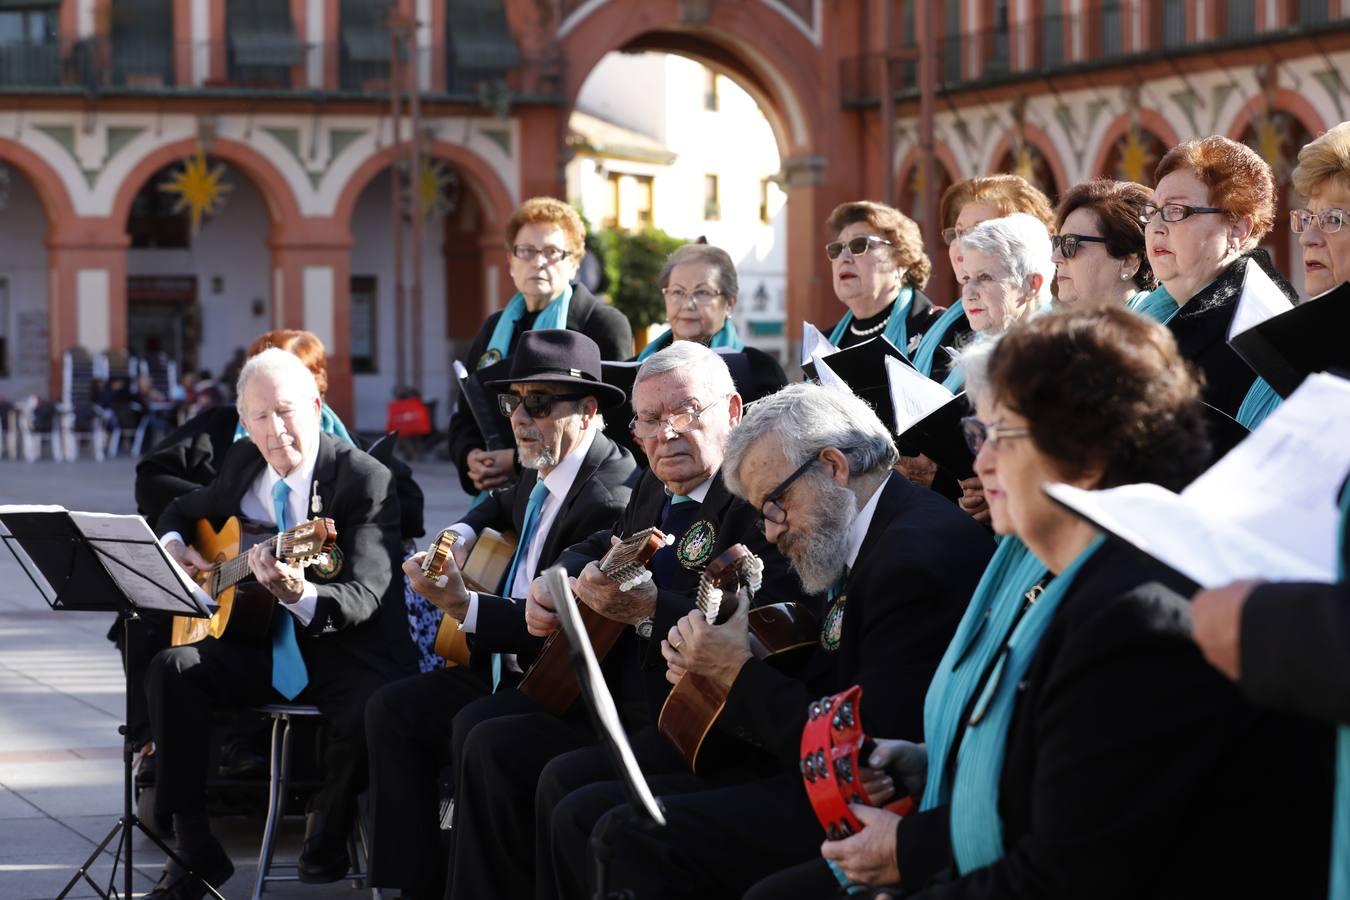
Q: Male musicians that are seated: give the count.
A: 4